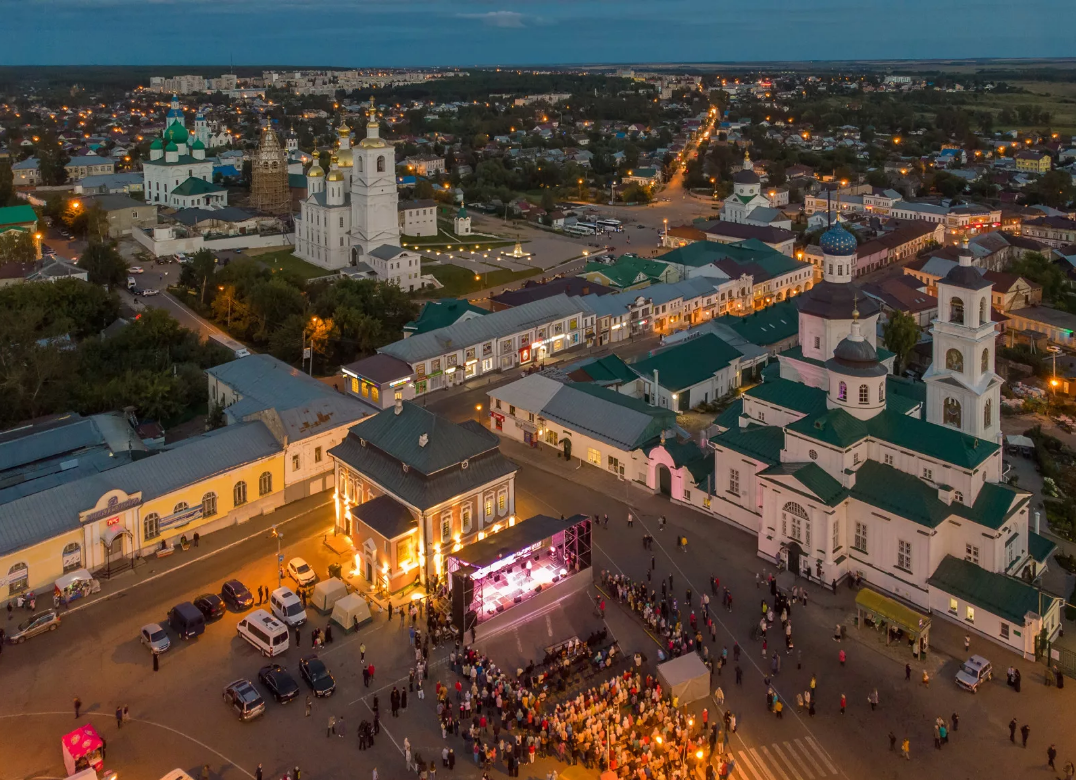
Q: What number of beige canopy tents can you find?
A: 3